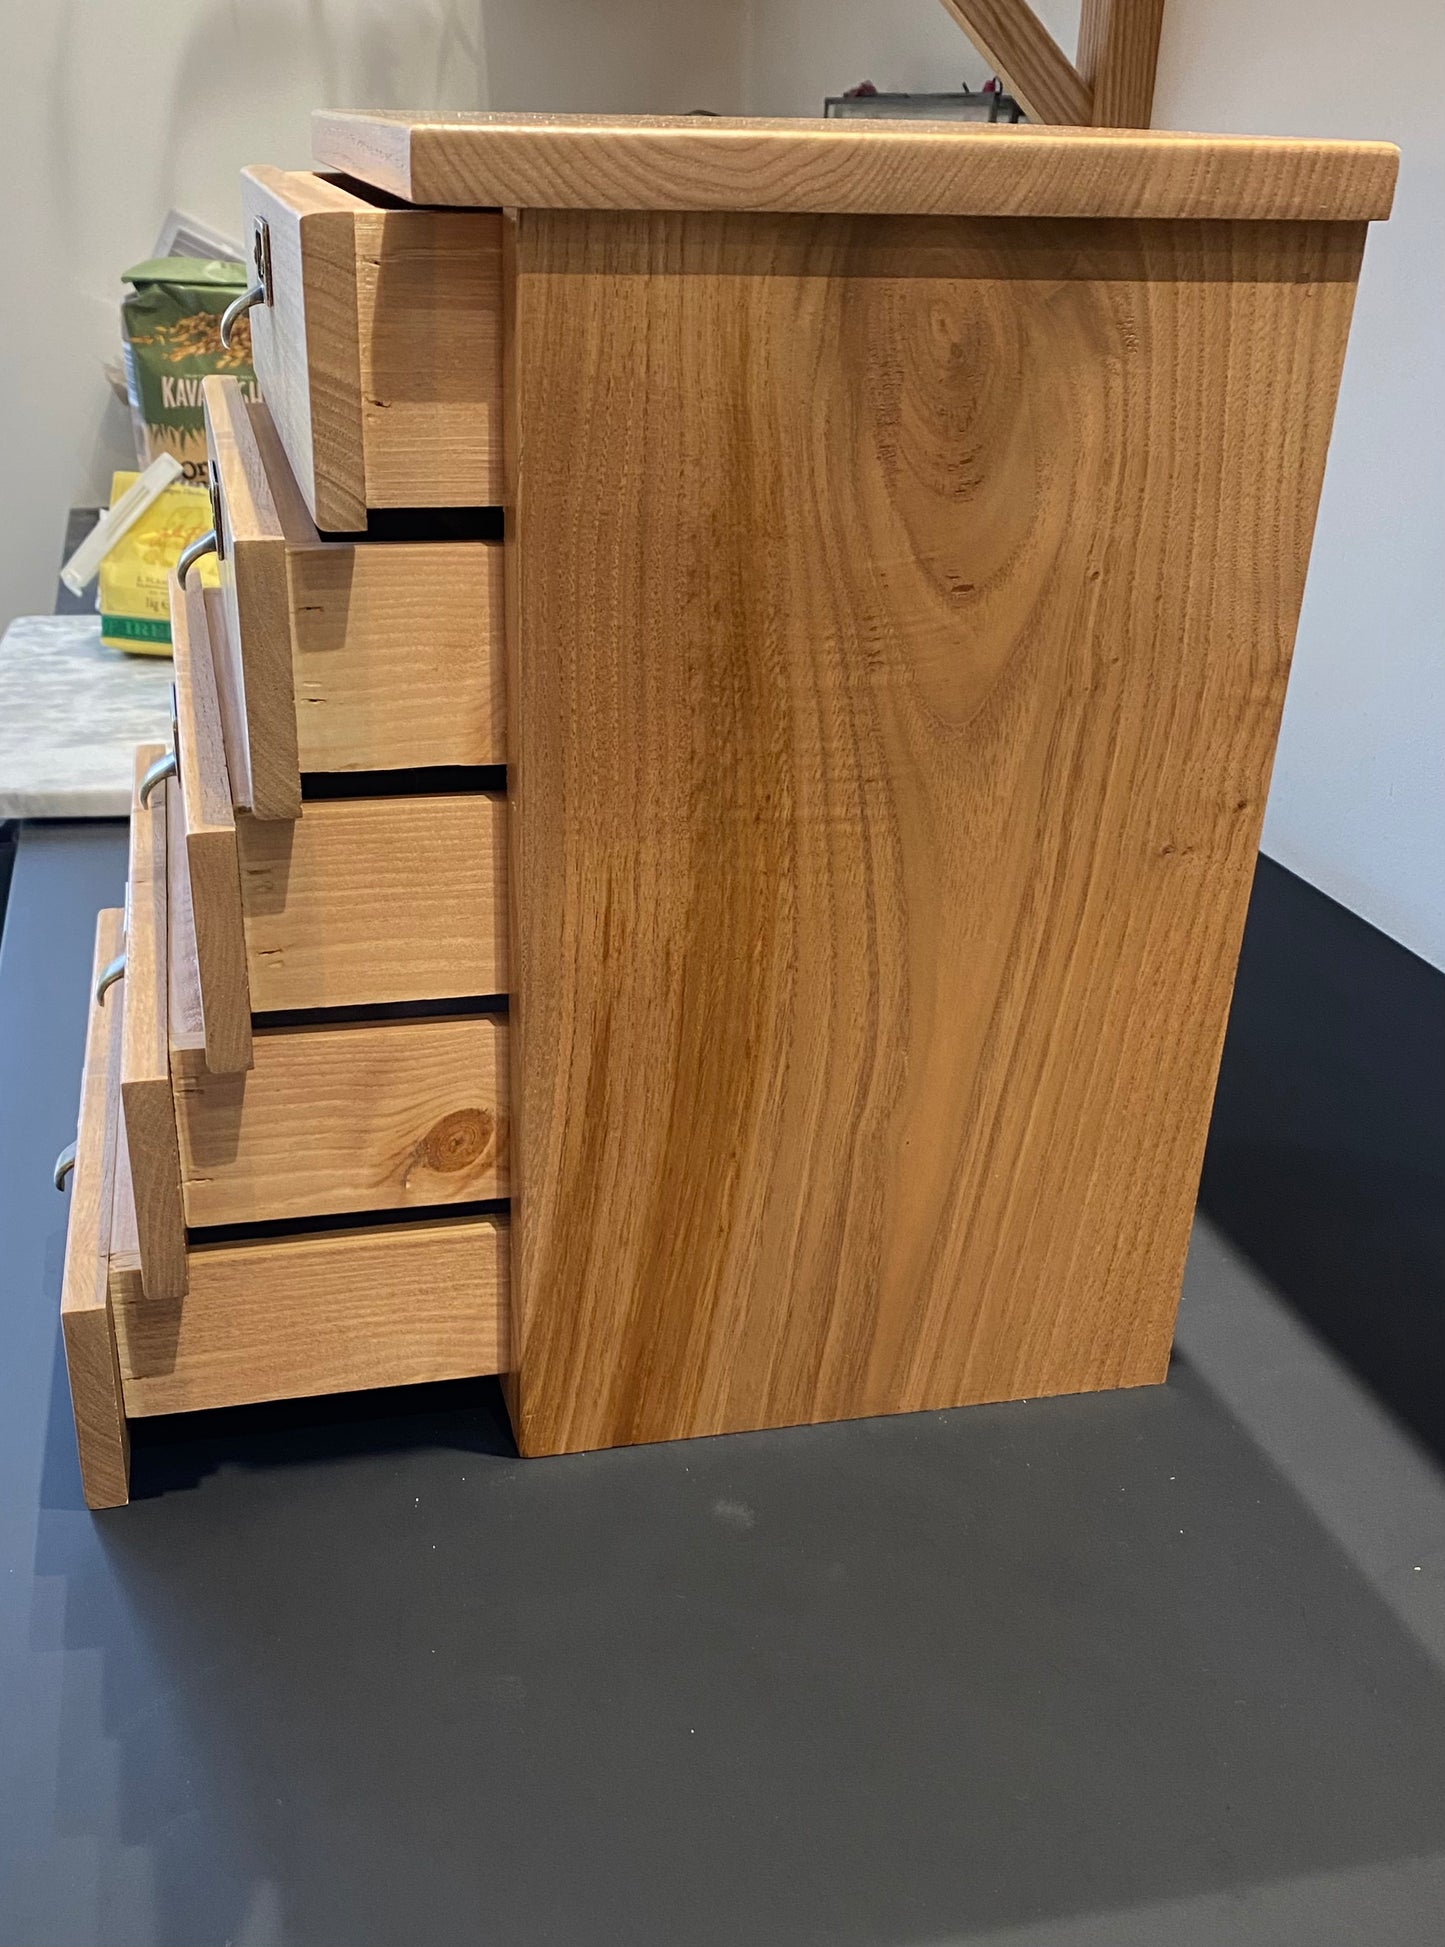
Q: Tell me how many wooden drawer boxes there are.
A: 5